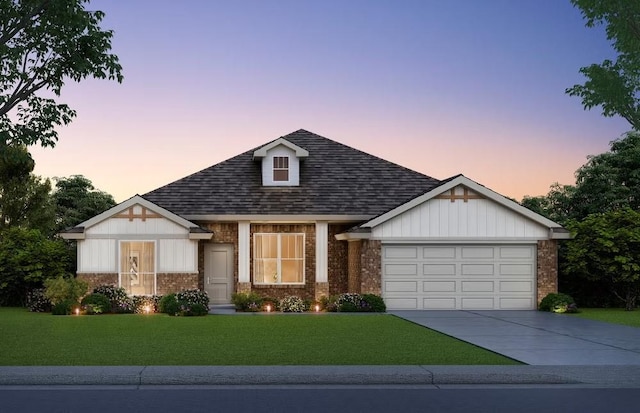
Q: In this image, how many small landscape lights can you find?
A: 4